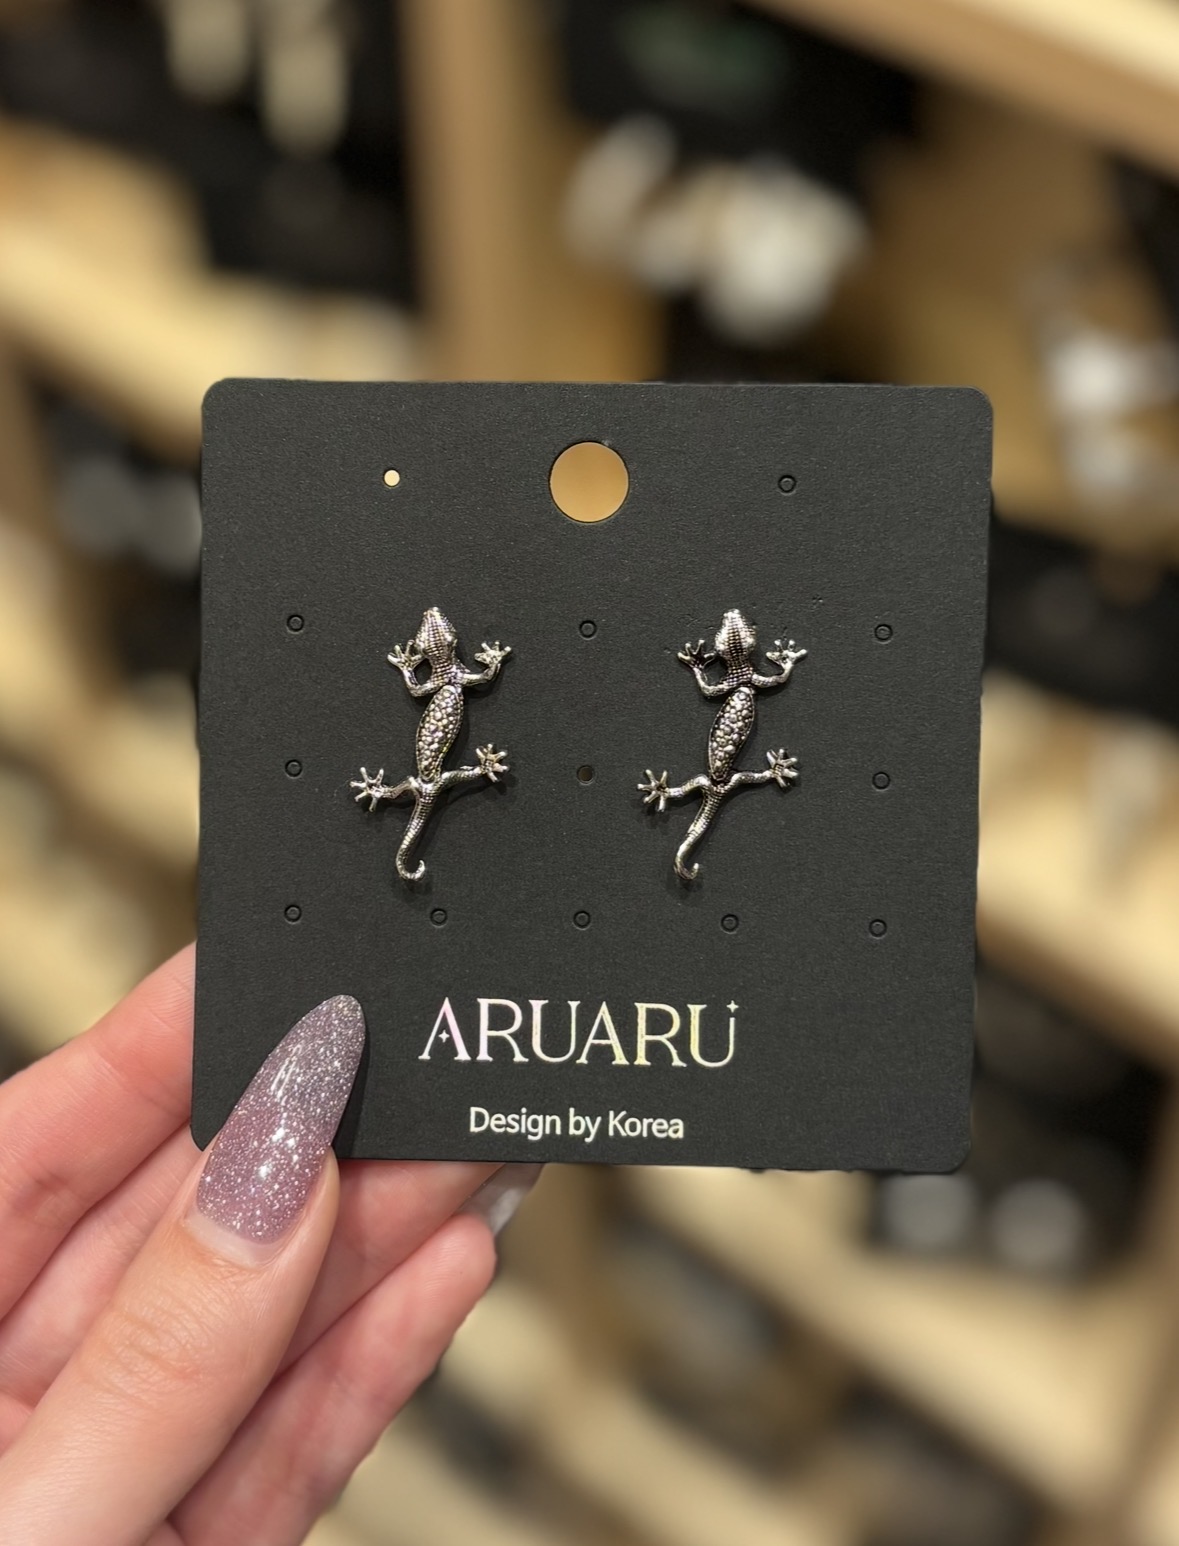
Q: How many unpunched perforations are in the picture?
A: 11